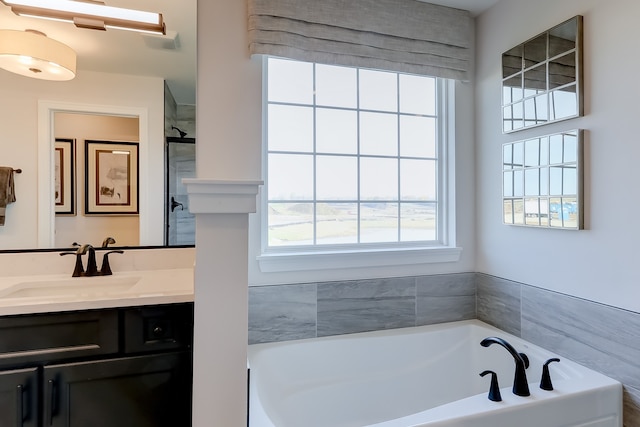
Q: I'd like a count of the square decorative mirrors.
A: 2